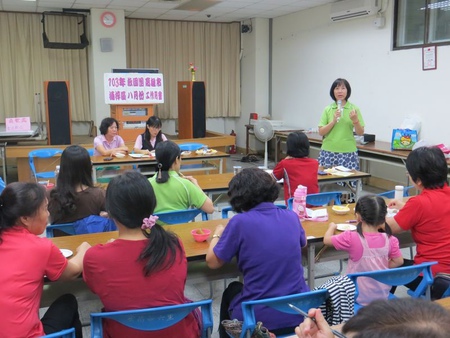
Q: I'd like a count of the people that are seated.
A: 11